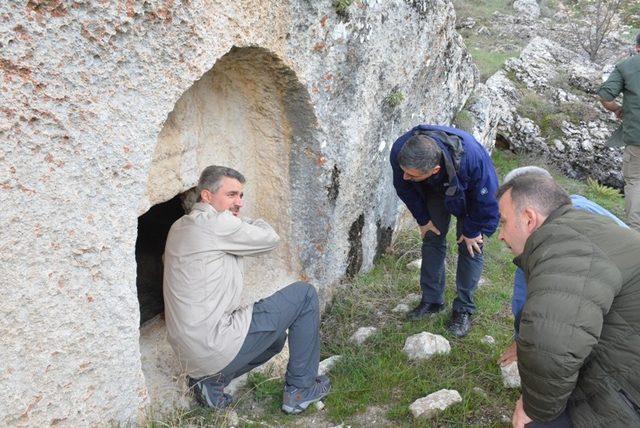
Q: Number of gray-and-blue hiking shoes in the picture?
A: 2